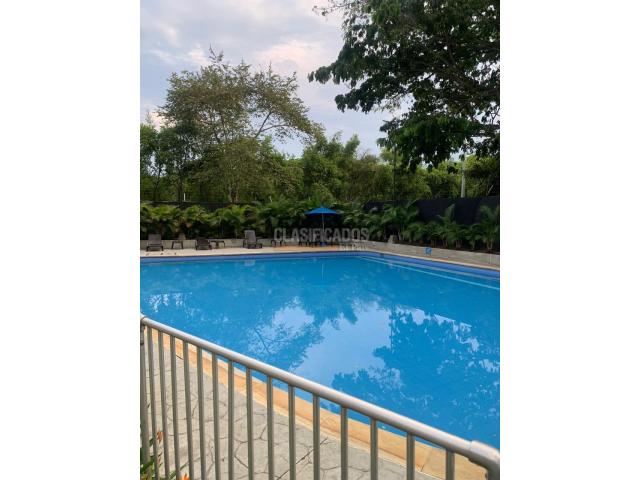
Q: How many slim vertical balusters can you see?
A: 15